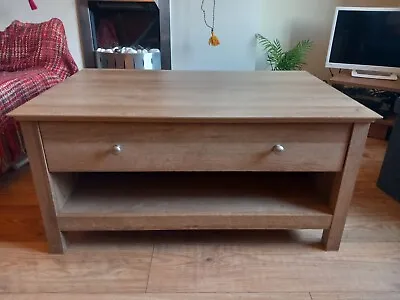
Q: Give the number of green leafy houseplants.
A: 1